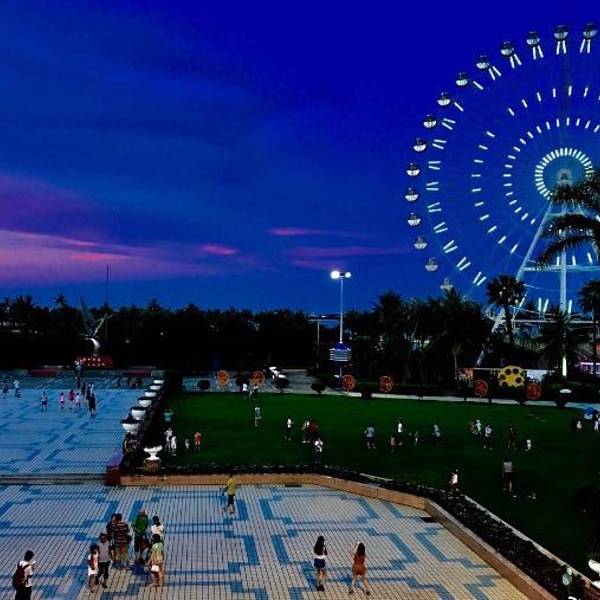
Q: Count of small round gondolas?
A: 15